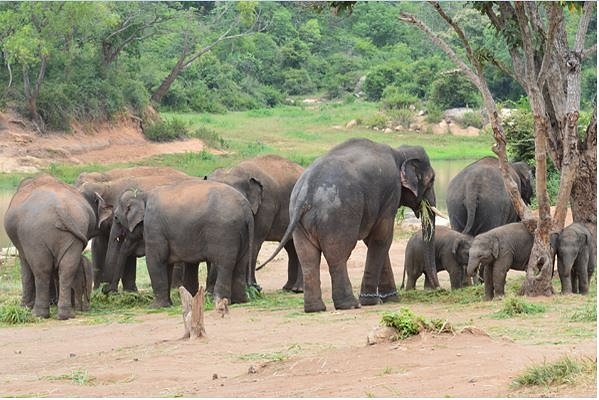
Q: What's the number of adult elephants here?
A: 7